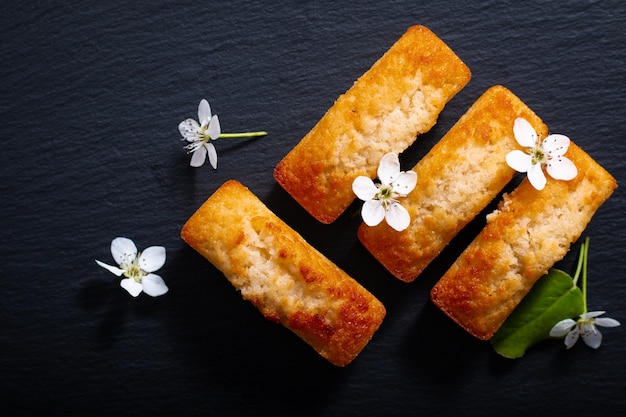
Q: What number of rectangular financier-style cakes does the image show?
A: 4